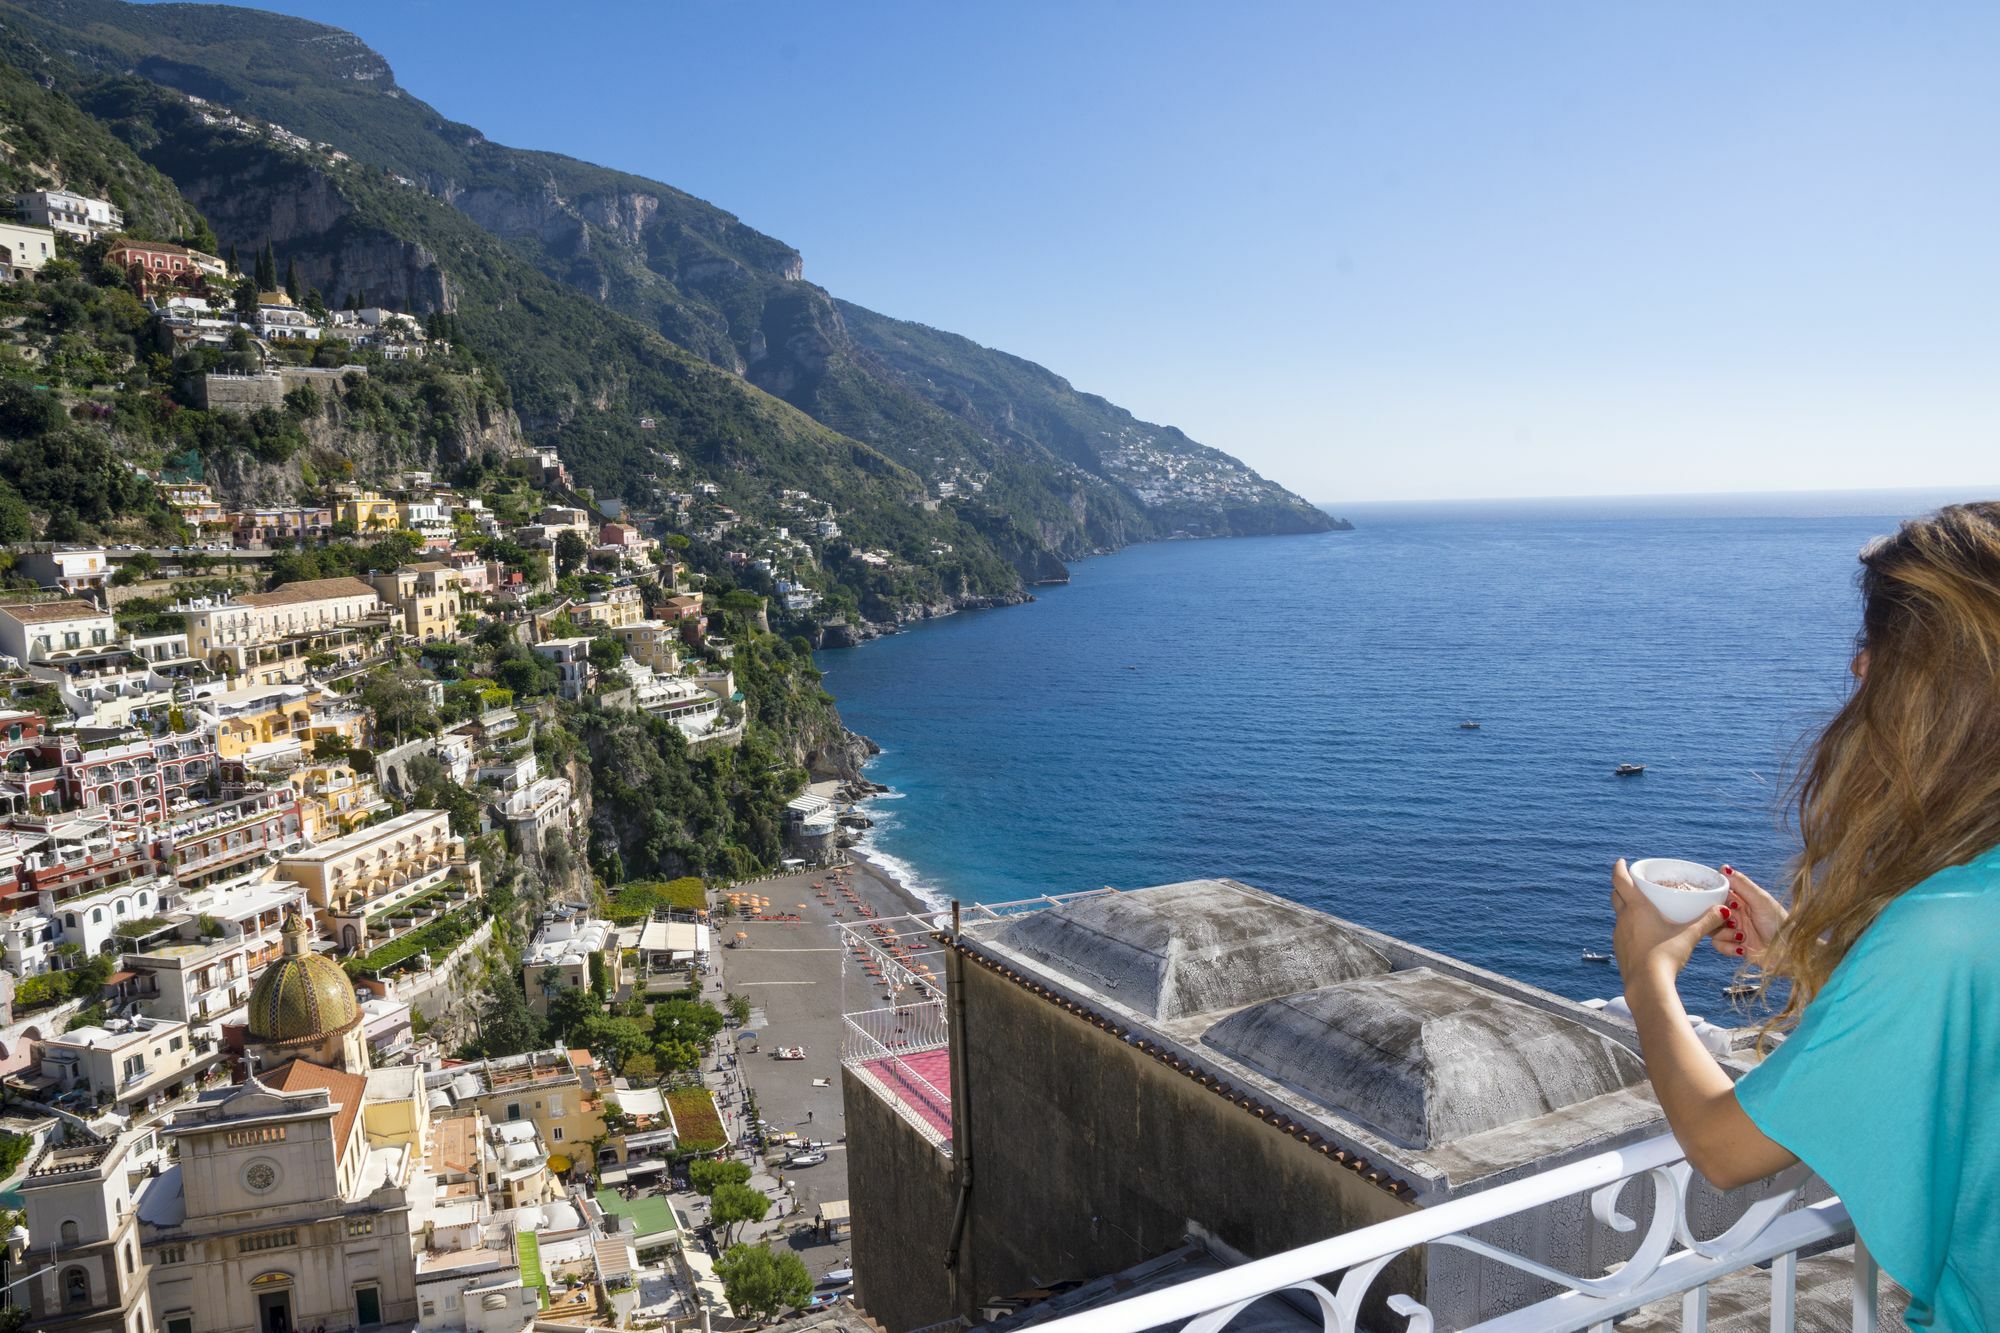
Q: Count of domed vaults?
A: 2